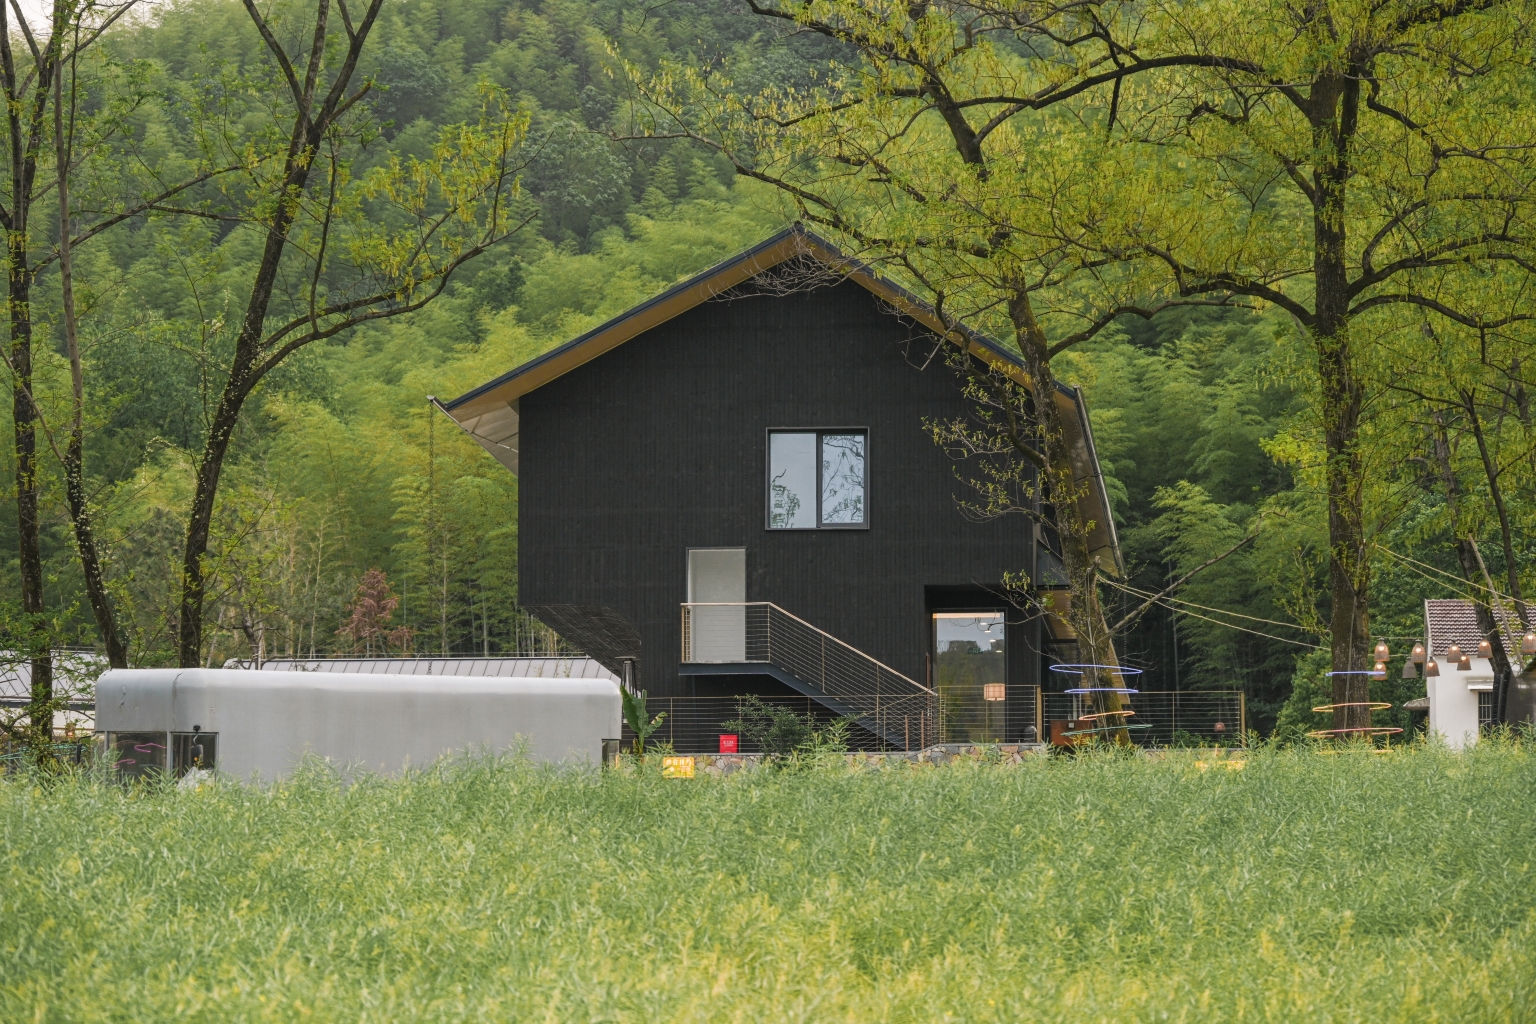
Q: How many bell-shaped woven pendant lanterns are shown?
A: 9